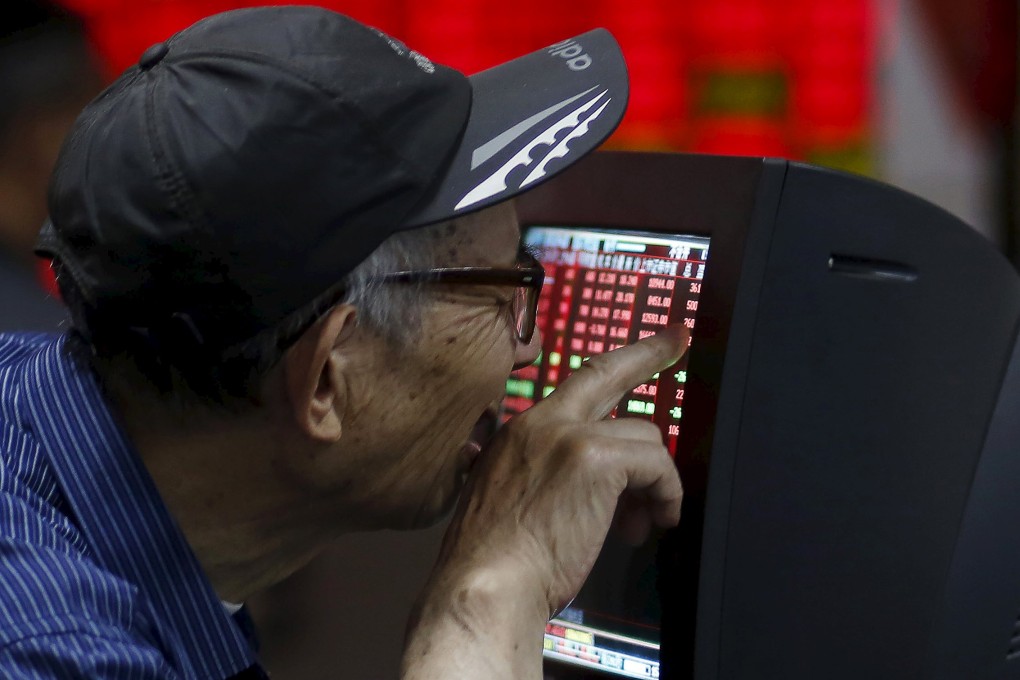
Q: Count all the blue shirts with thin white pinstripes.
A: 1